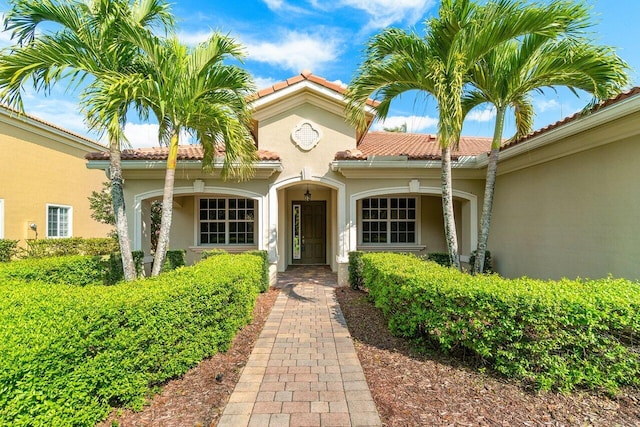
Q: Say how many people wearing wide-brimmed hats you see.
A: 0